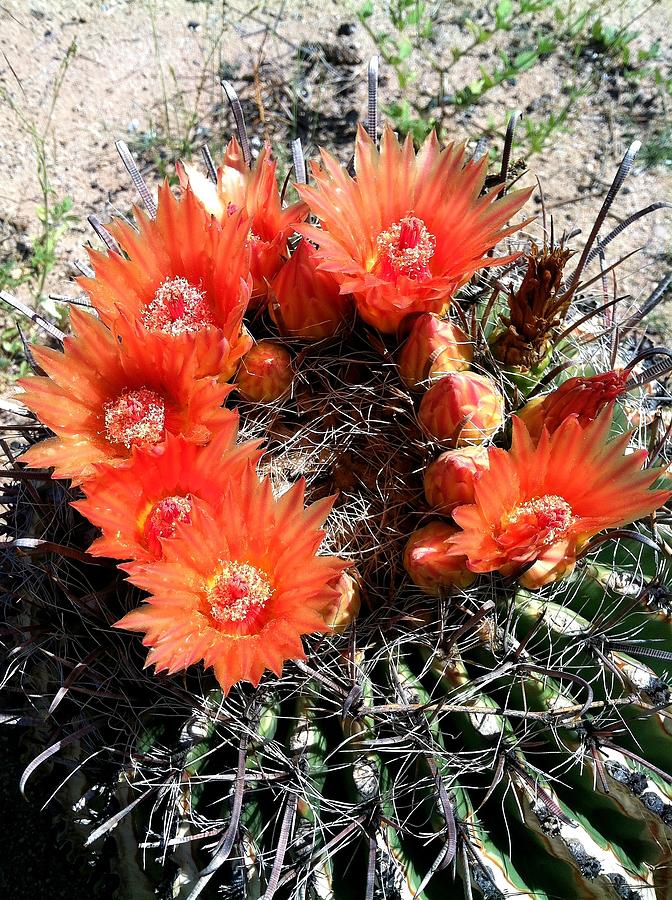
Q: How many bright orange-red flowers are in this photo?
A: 7